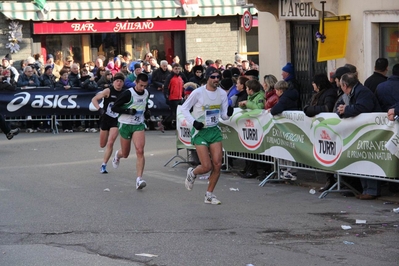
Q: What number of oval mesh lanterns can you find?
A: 0